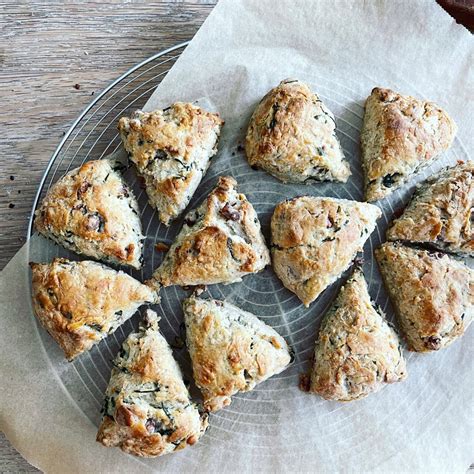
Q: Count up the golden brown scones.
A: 12